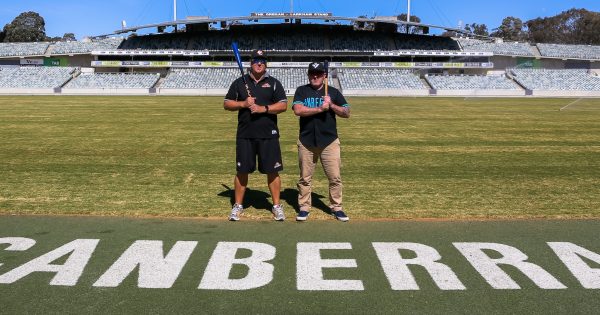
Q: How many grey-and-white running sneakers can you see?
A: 2